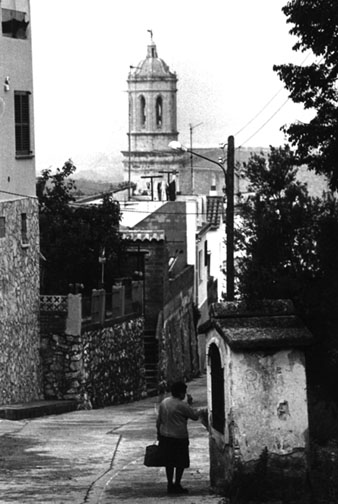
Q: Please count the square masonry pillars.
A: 4